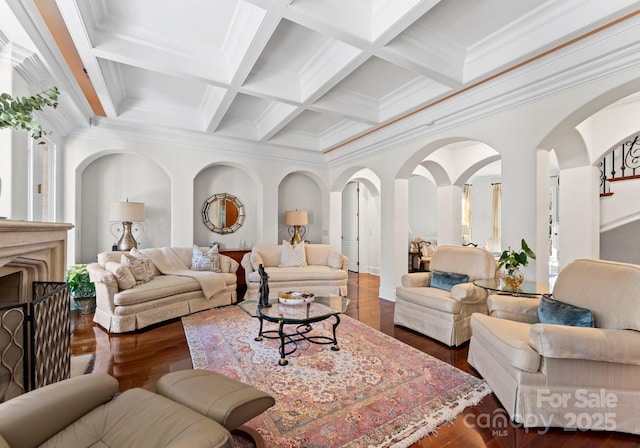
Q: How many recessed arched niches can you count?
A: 3